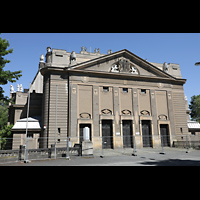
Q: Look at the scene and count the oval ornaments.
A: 5